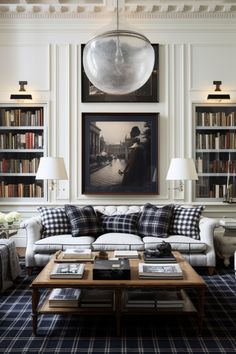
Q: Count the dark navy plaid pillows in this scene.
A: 3